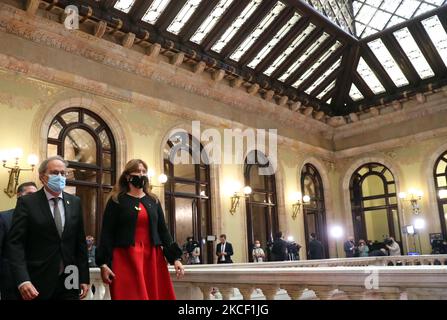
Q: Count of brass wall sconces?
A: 5